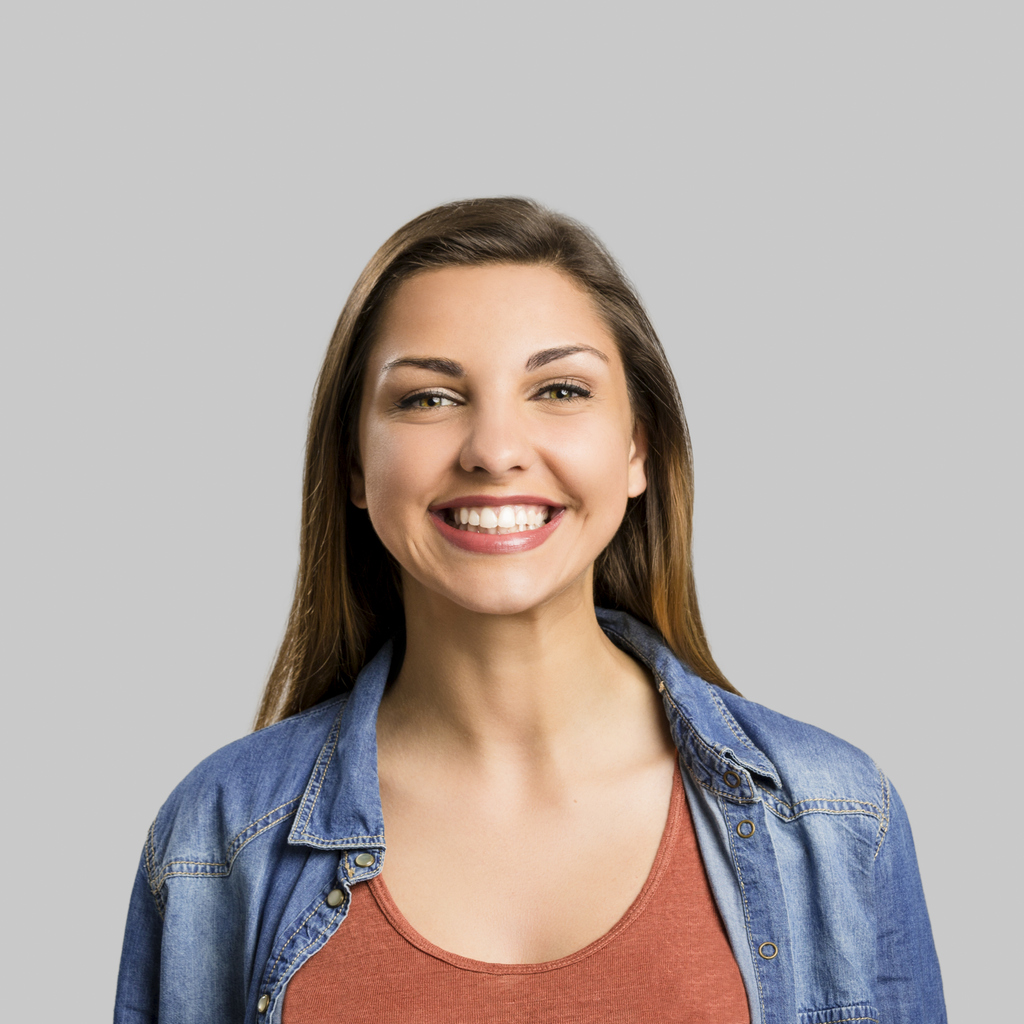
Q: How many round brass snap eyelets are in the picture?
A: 3